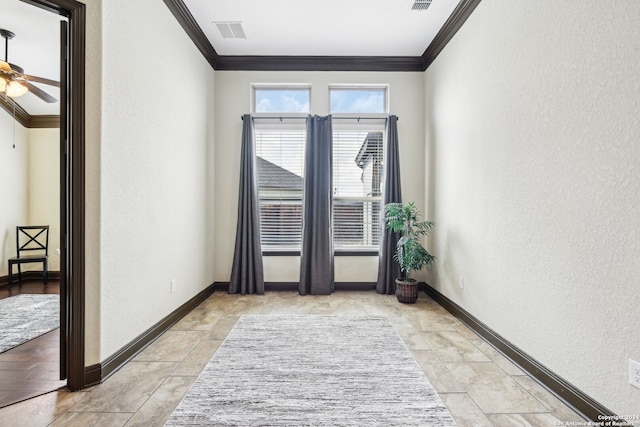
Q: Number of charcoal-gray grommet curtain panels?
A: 3